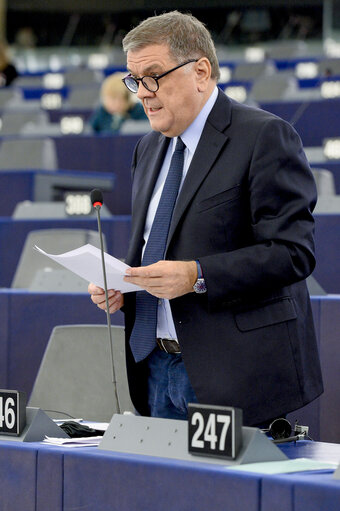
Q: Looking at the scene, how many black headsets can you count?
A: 1